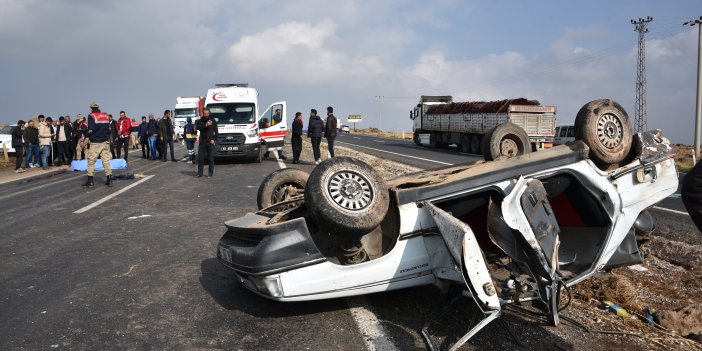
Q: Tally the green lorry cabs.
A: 0